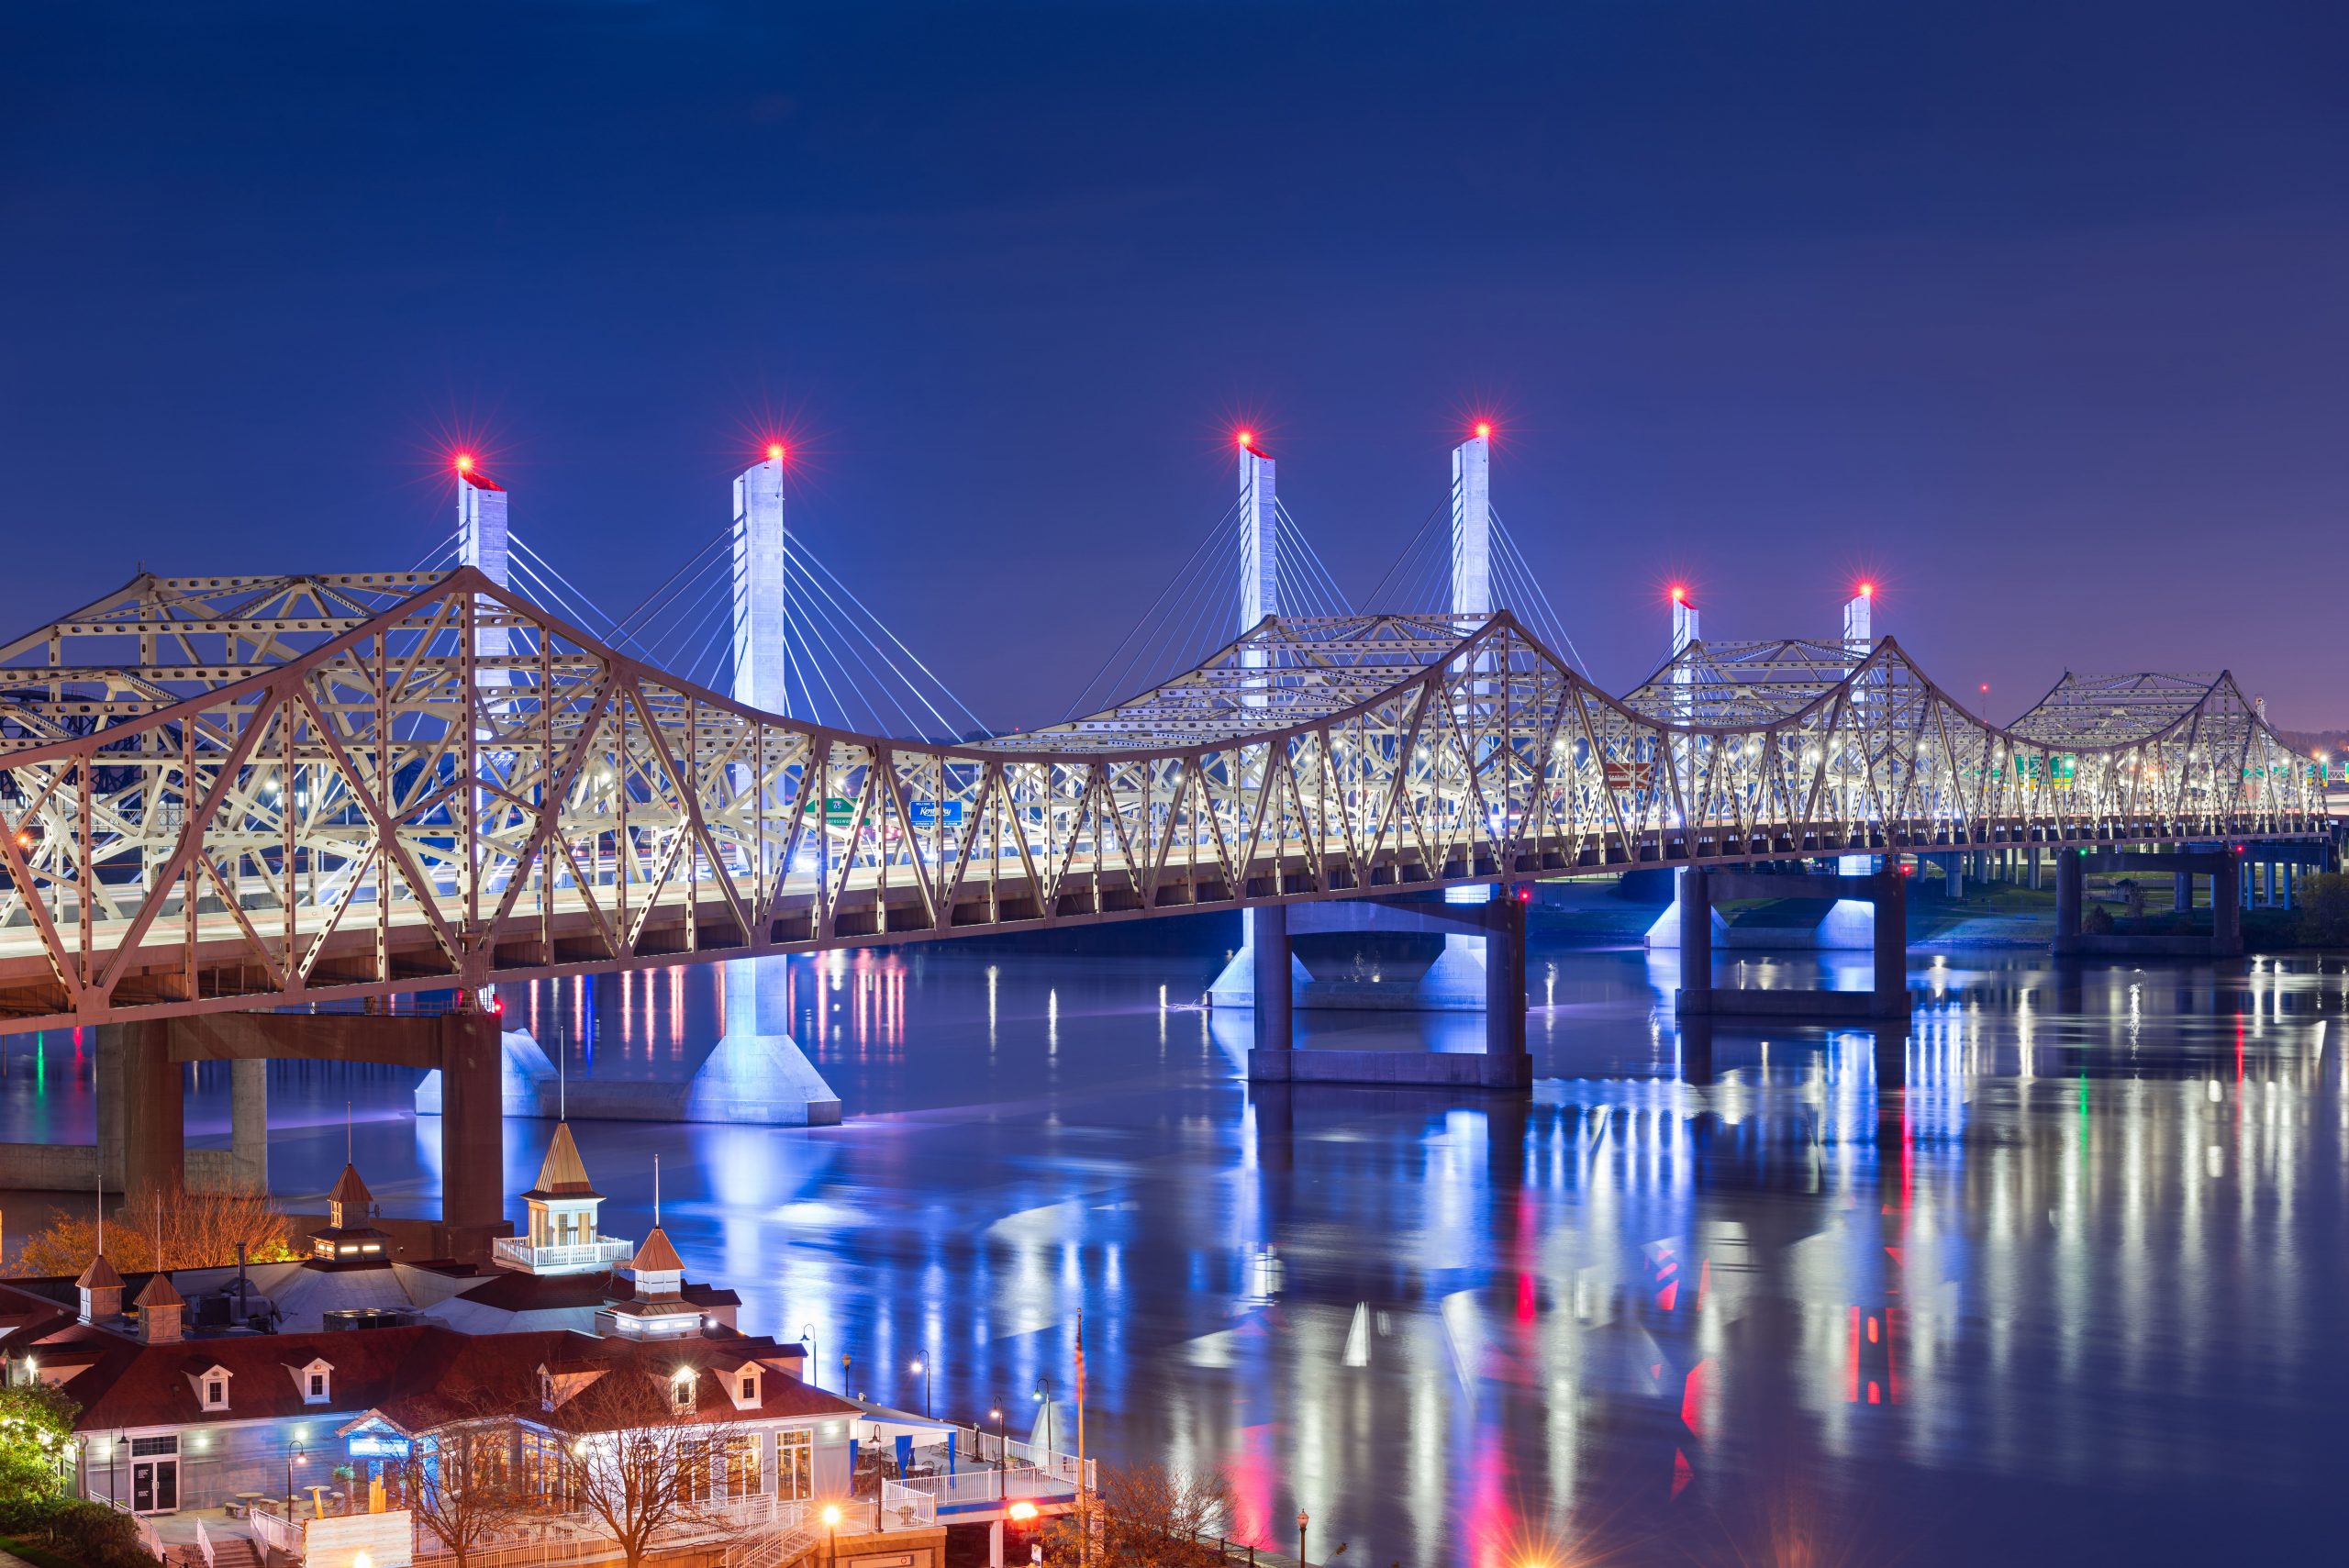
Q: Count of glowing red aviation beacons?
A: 6